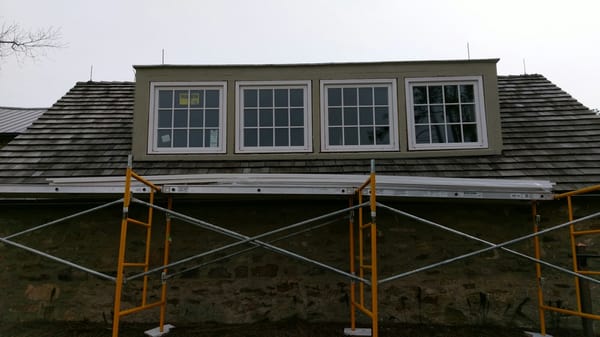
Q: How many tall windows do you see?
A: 4